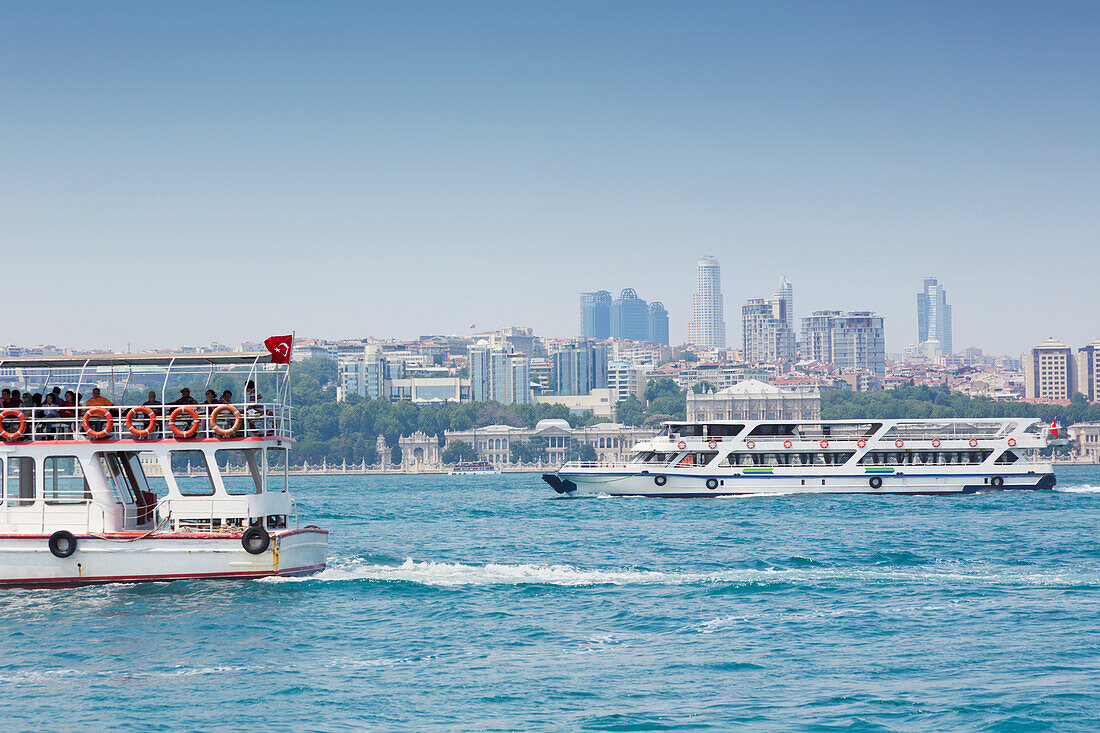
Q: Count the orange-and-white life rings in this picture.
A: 15